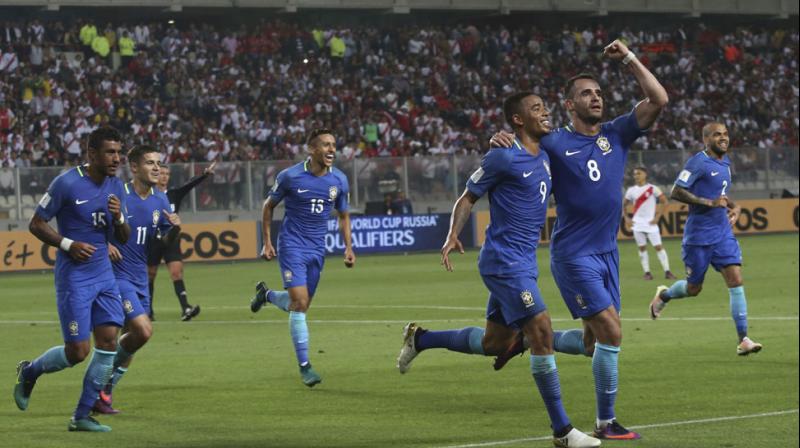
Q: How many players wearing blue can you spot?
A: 6